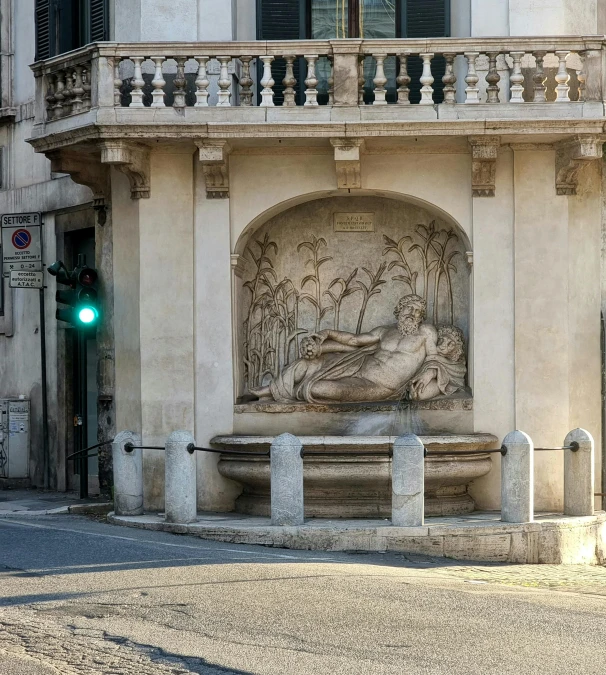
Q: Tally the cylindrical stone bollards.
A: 6